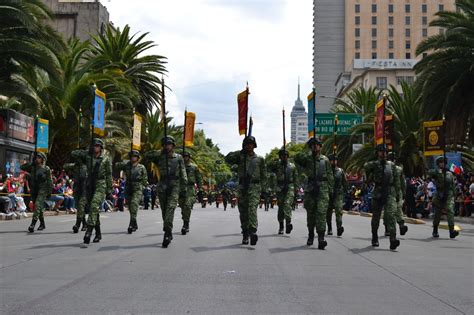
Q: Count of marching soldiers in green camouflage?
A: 13